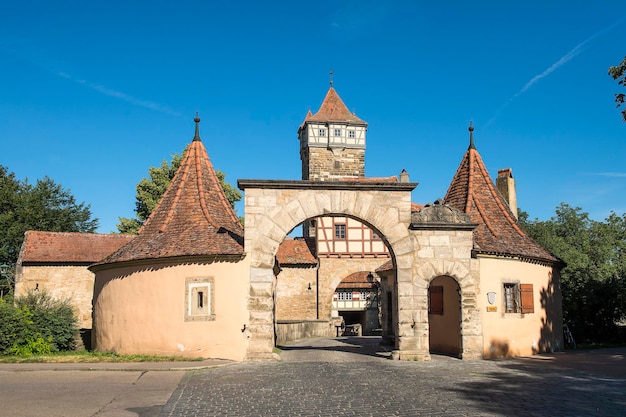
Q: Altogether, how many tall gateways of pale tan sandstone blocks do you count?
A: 1